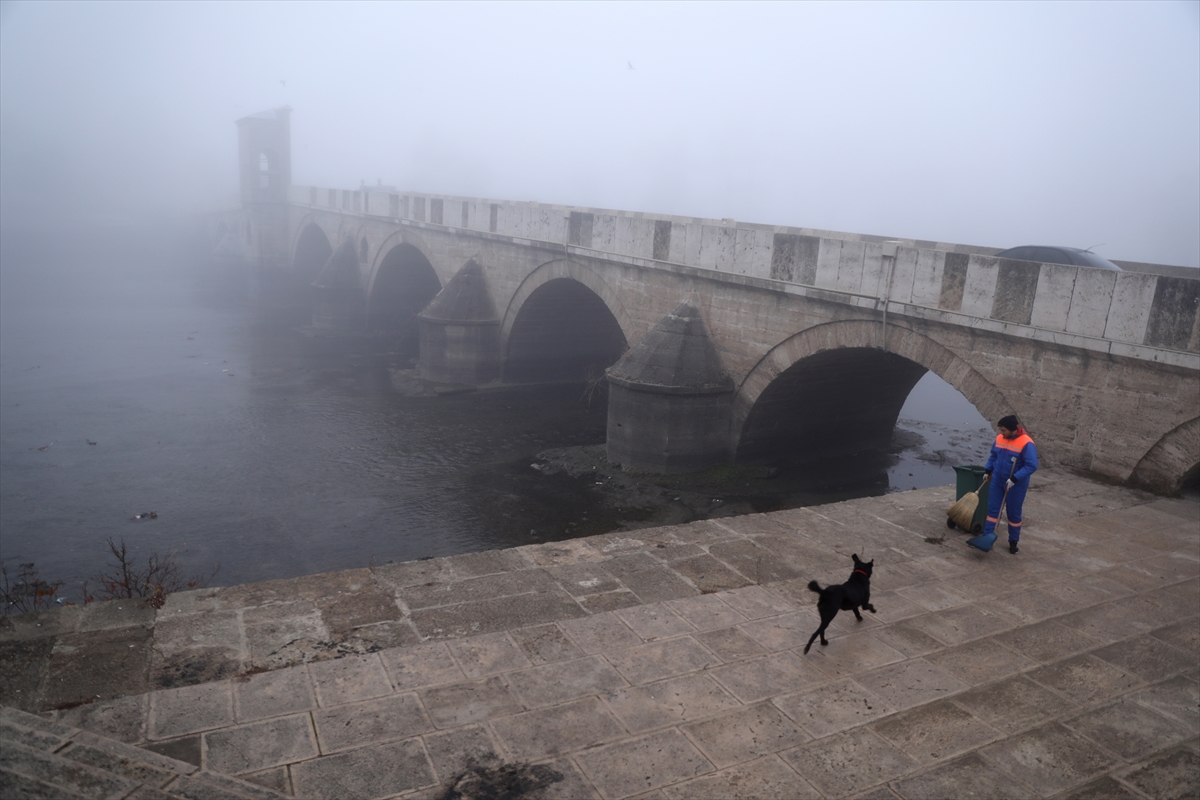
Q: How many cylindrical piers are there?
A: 3